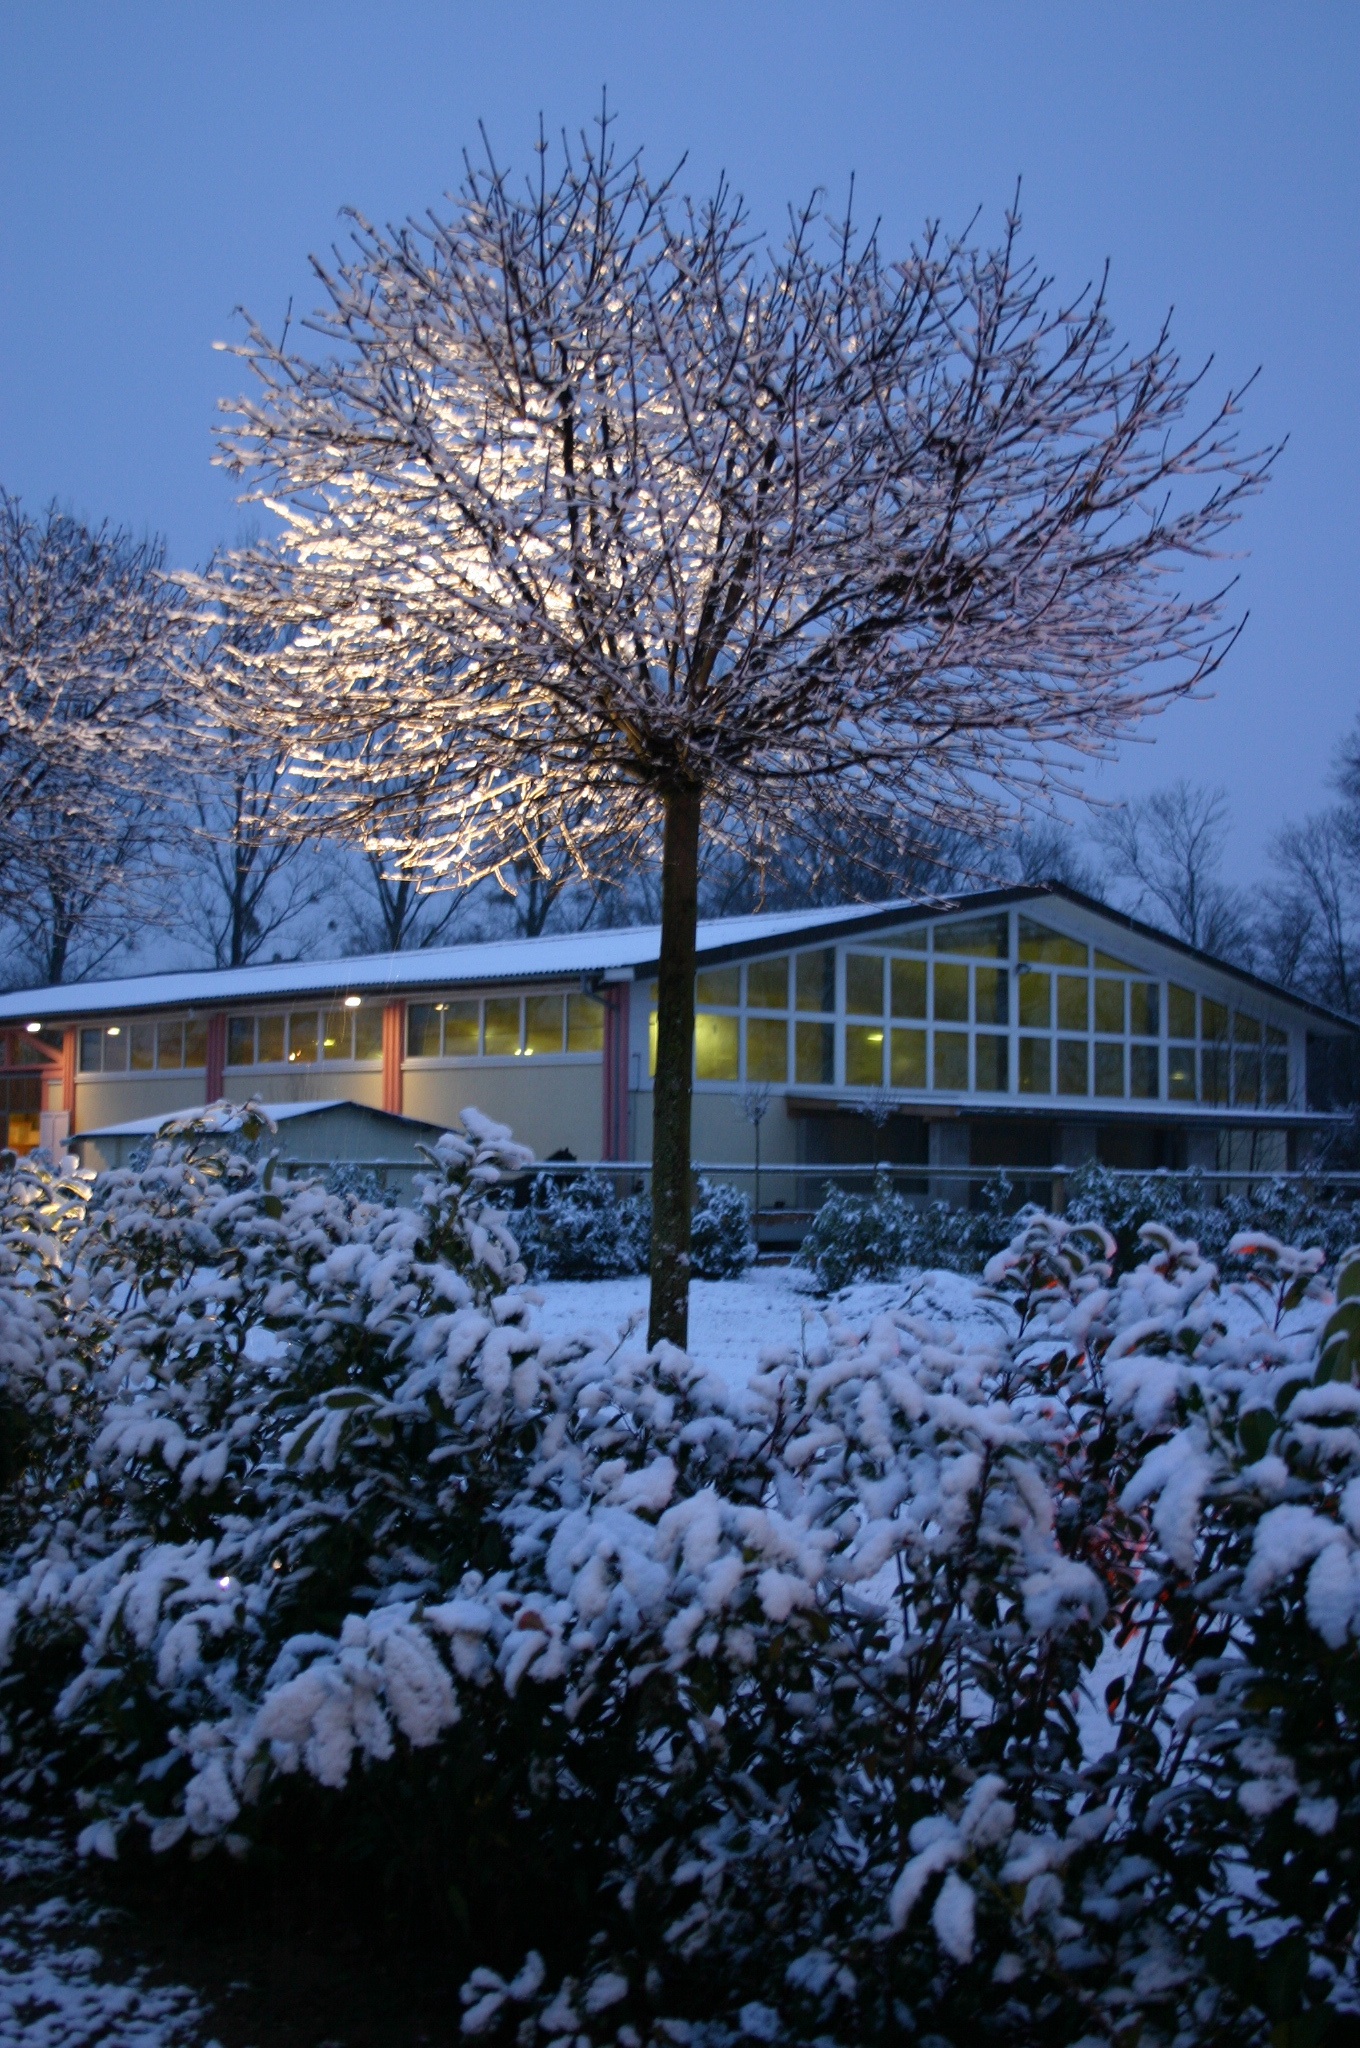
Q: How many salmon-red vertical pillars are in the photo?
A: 4